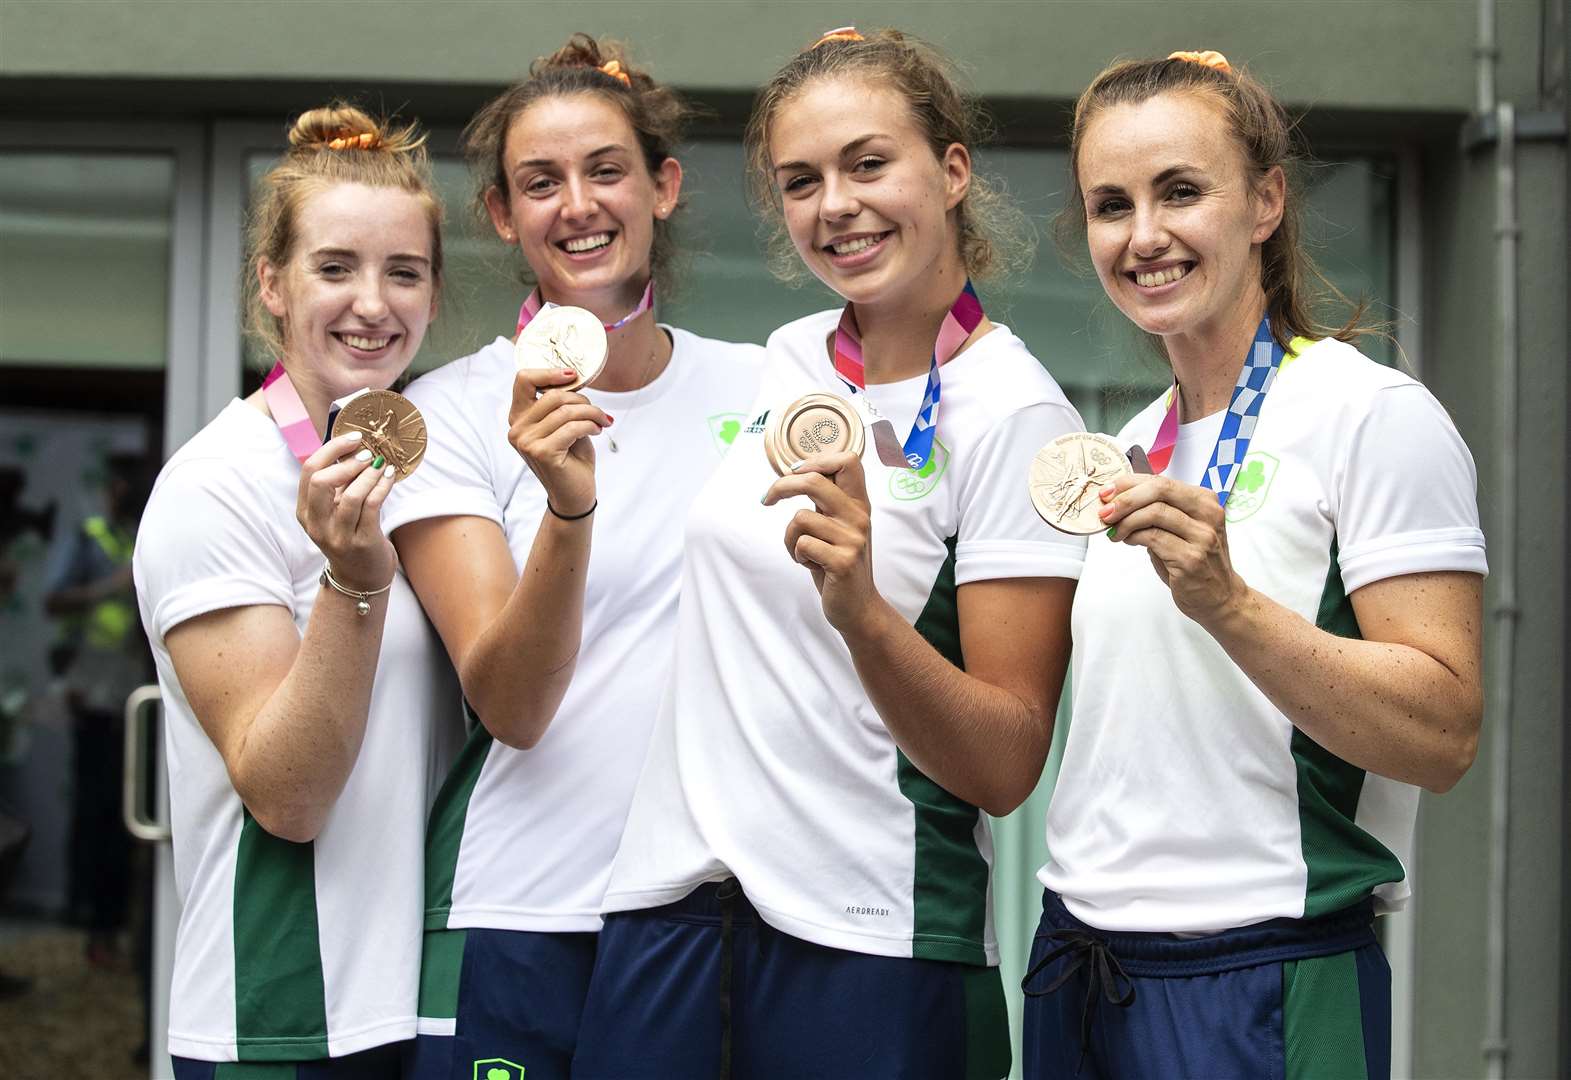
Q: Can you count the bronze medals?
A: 4